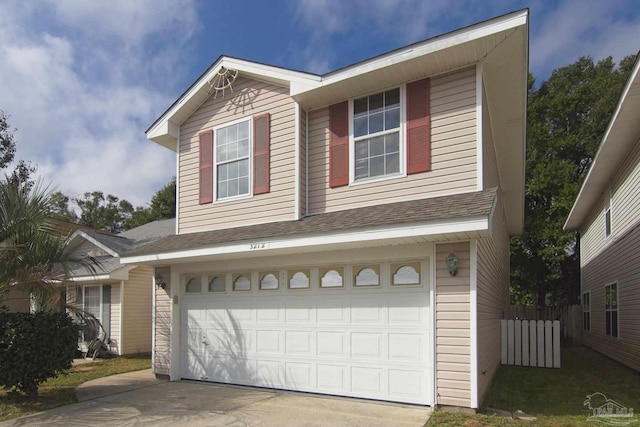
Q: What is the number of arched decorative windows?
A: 8